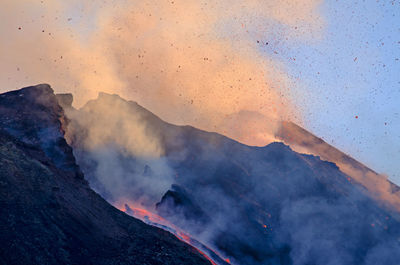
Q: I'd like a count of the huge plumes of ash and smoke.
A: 2